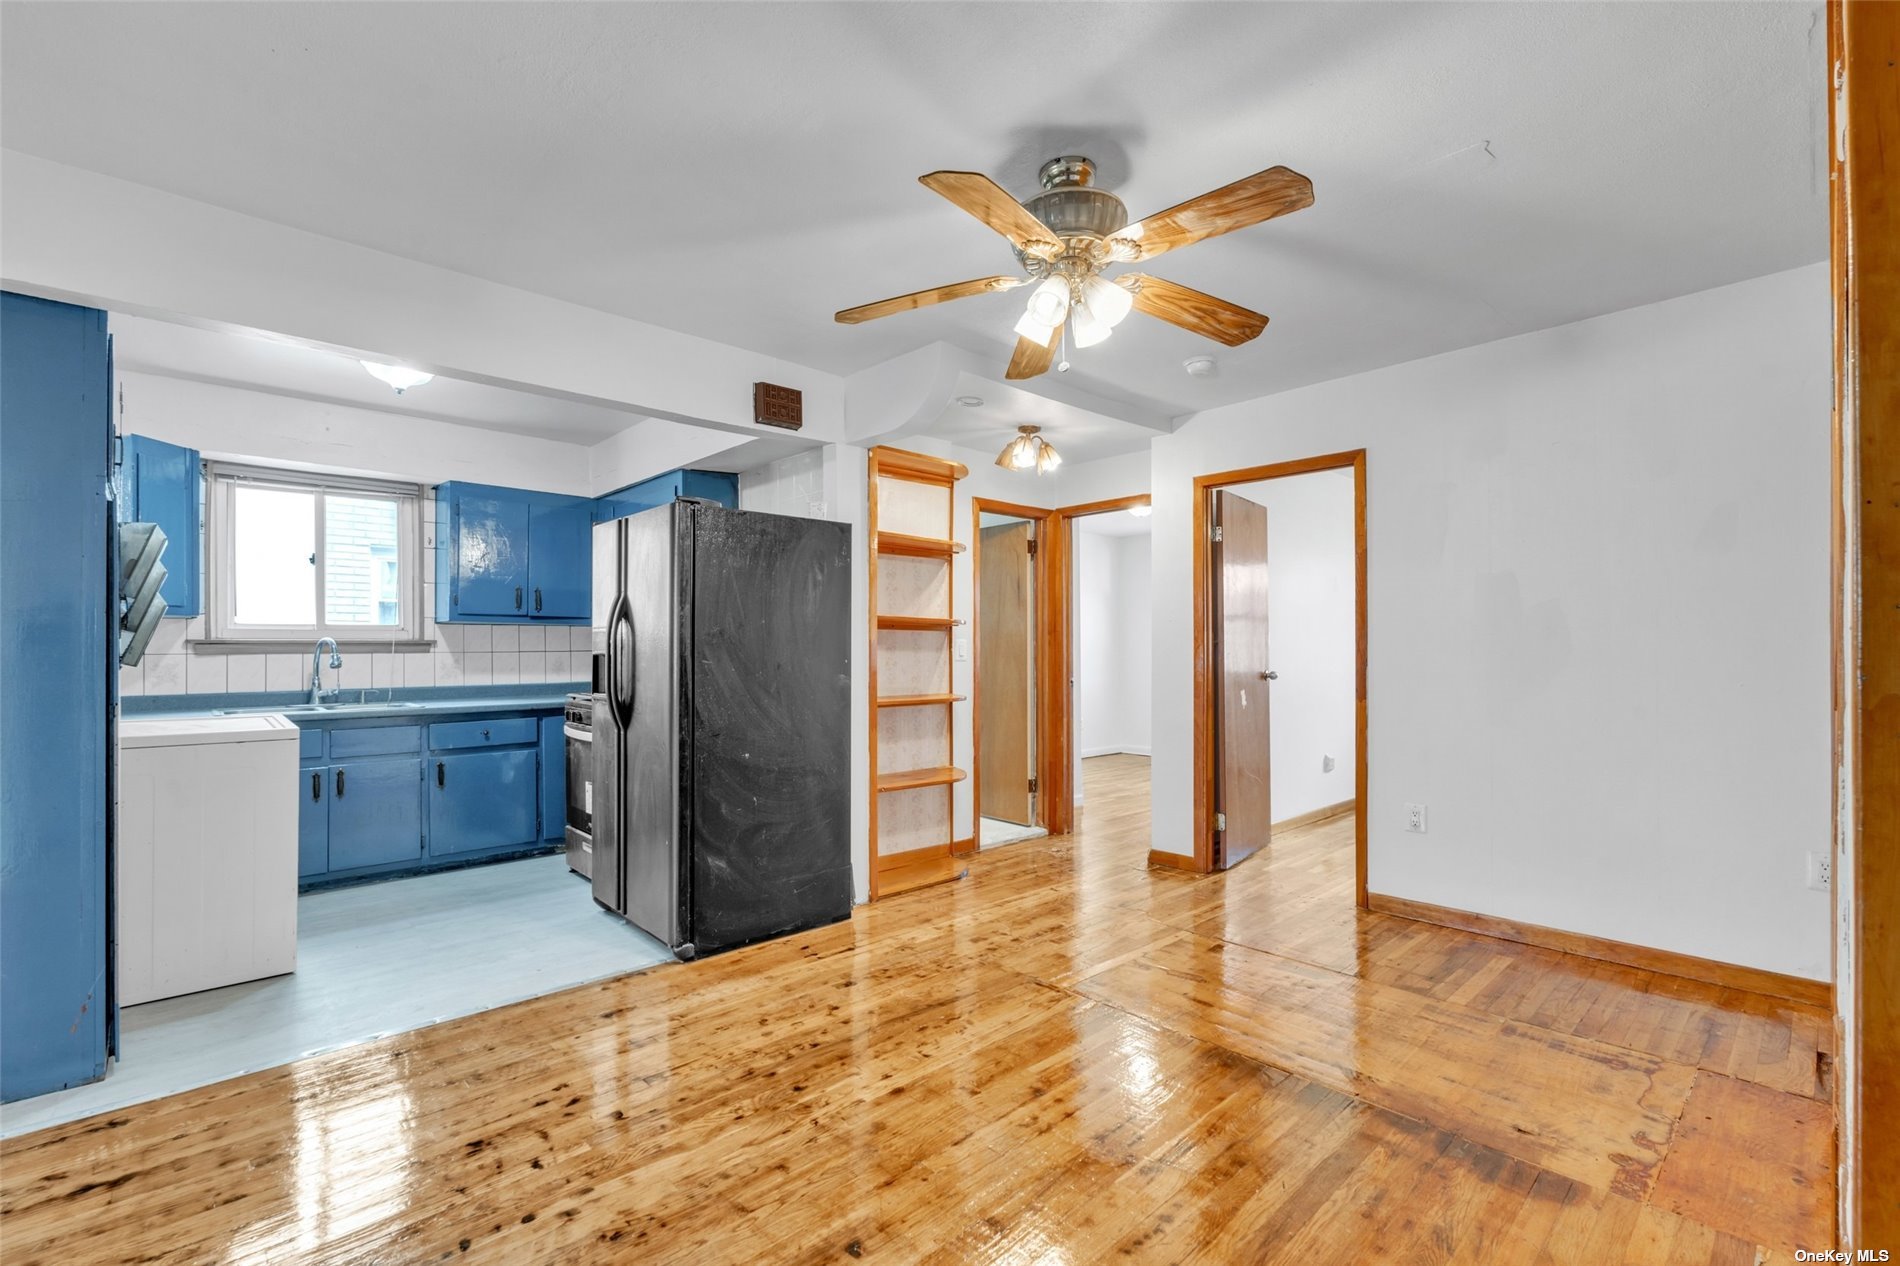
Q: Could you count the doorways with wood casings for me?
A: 3